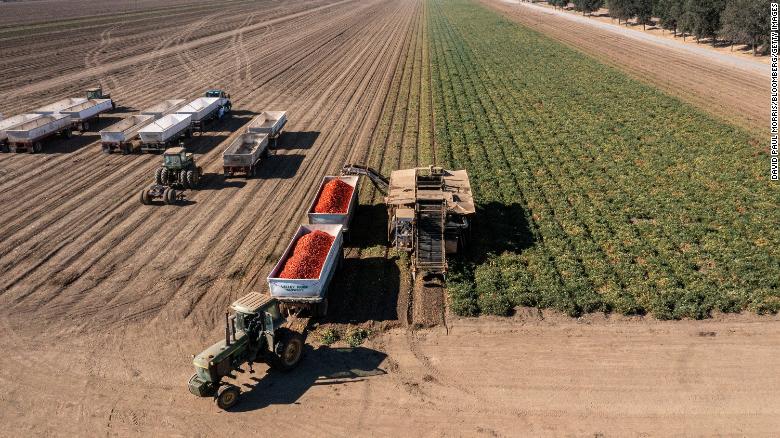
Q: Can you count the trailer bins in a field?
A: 12